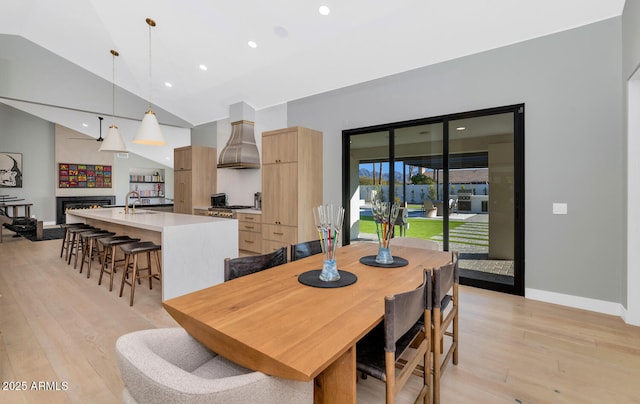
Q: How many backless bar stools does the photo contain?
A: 5